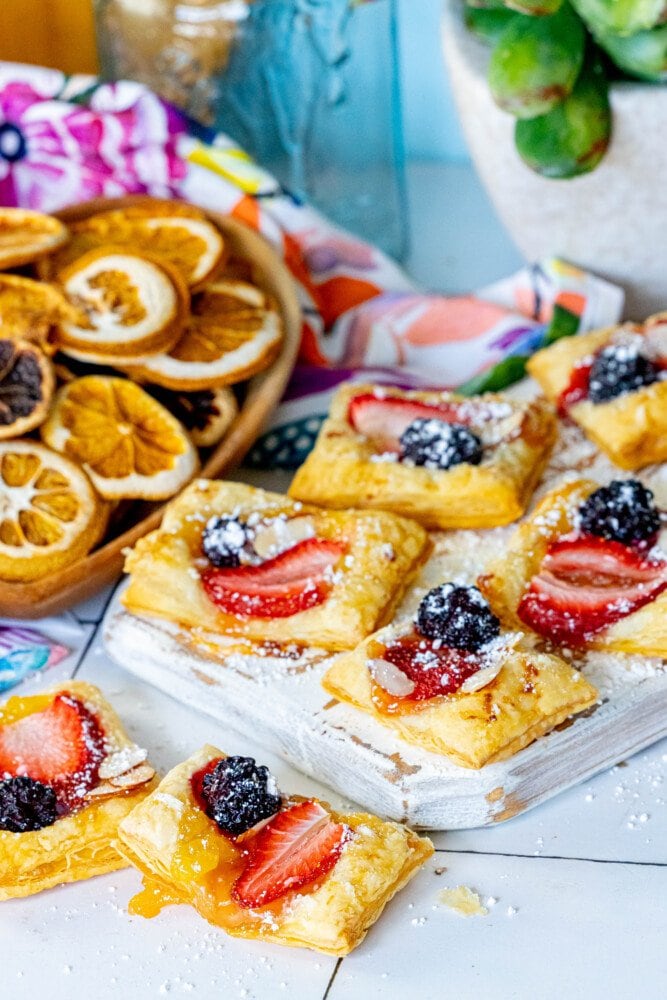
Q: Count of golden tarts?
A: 7